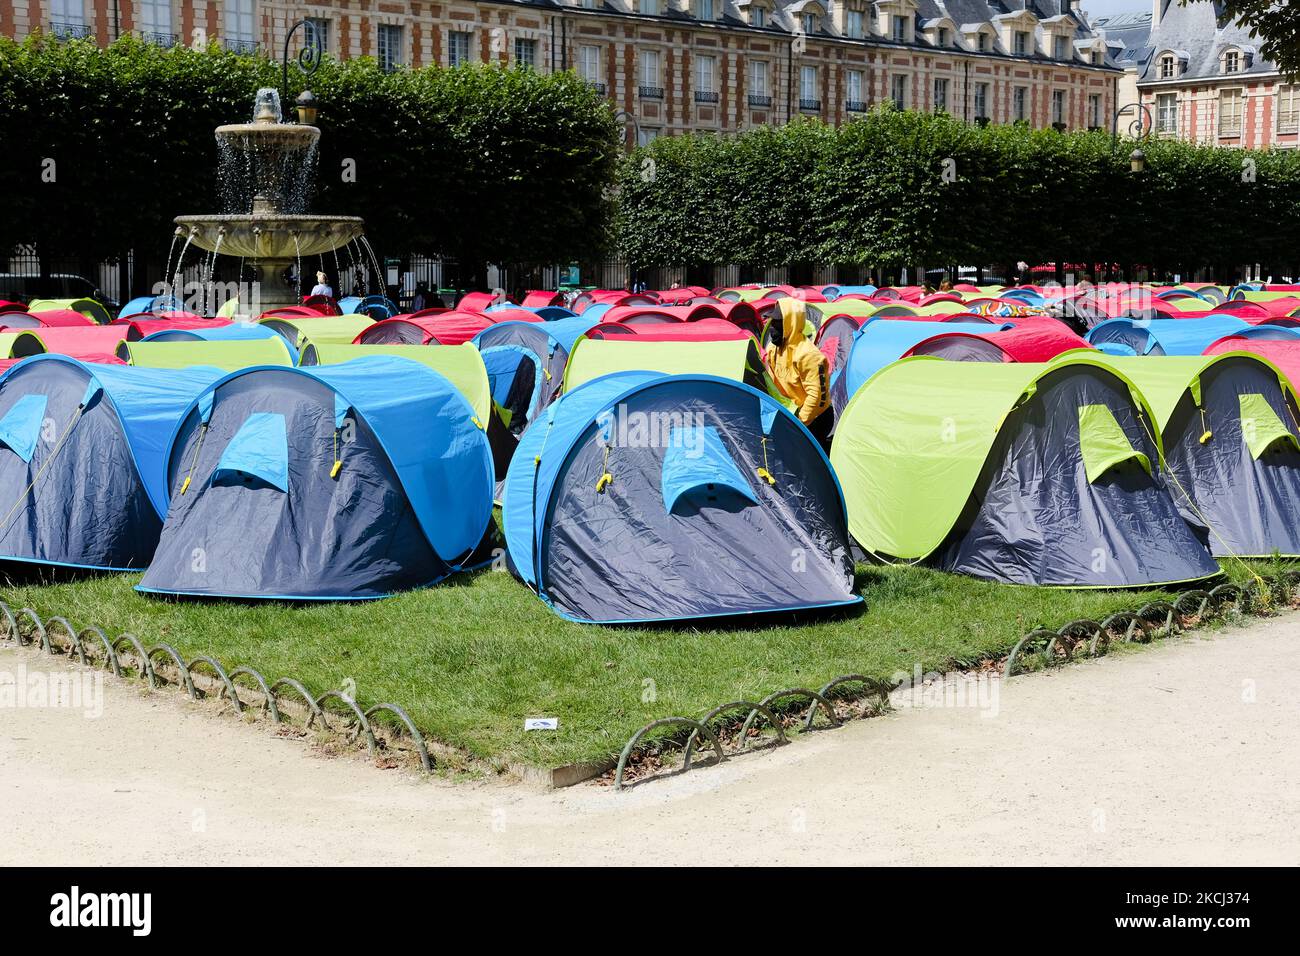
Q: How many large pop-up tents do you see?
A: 5